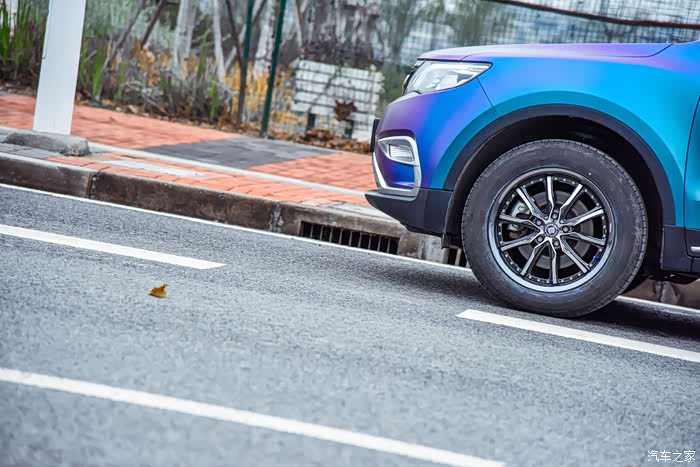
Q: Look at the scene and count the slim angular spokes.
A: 10